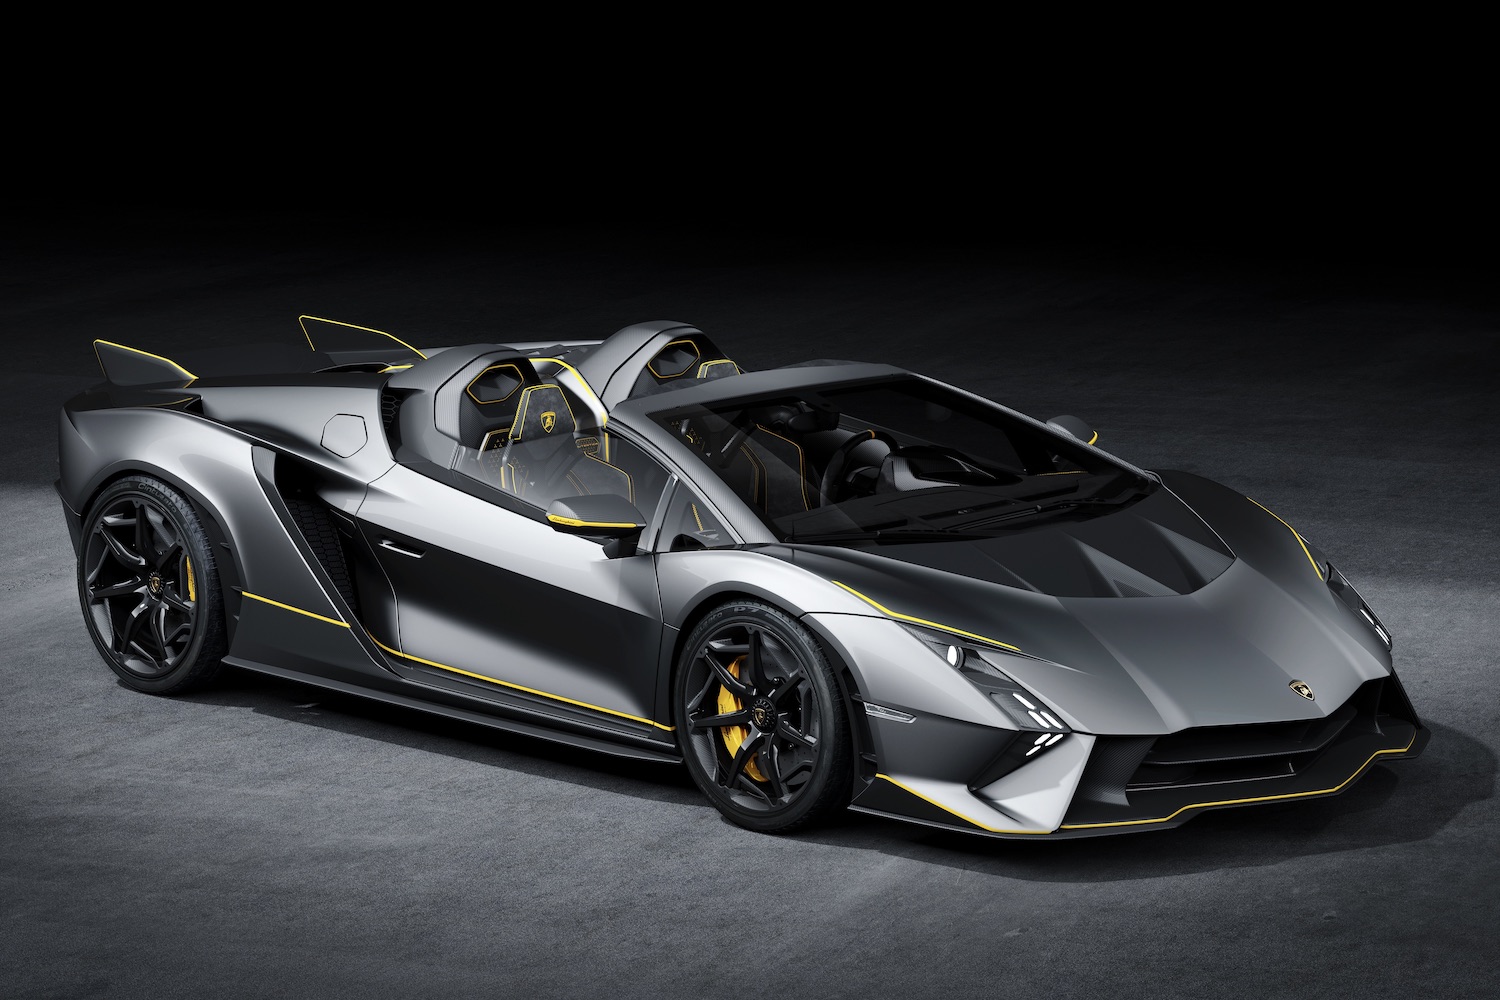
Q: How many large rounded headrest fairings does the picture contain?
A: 2